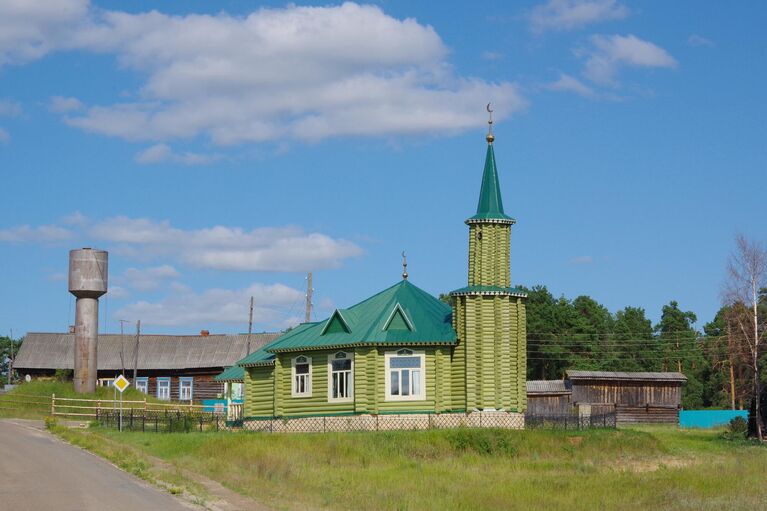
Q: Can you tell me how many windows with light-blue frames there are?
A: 3